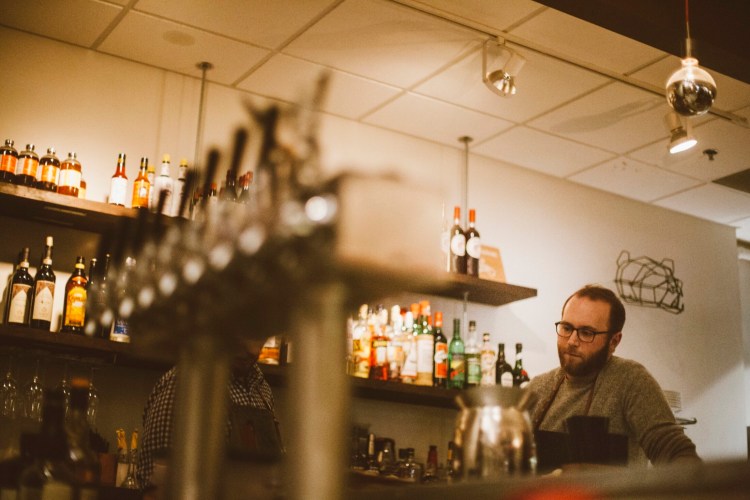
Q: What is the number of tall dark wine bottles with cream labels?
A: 2